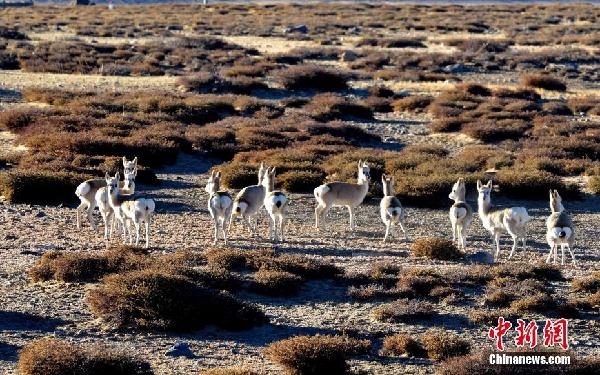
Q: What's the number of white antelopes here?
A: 11